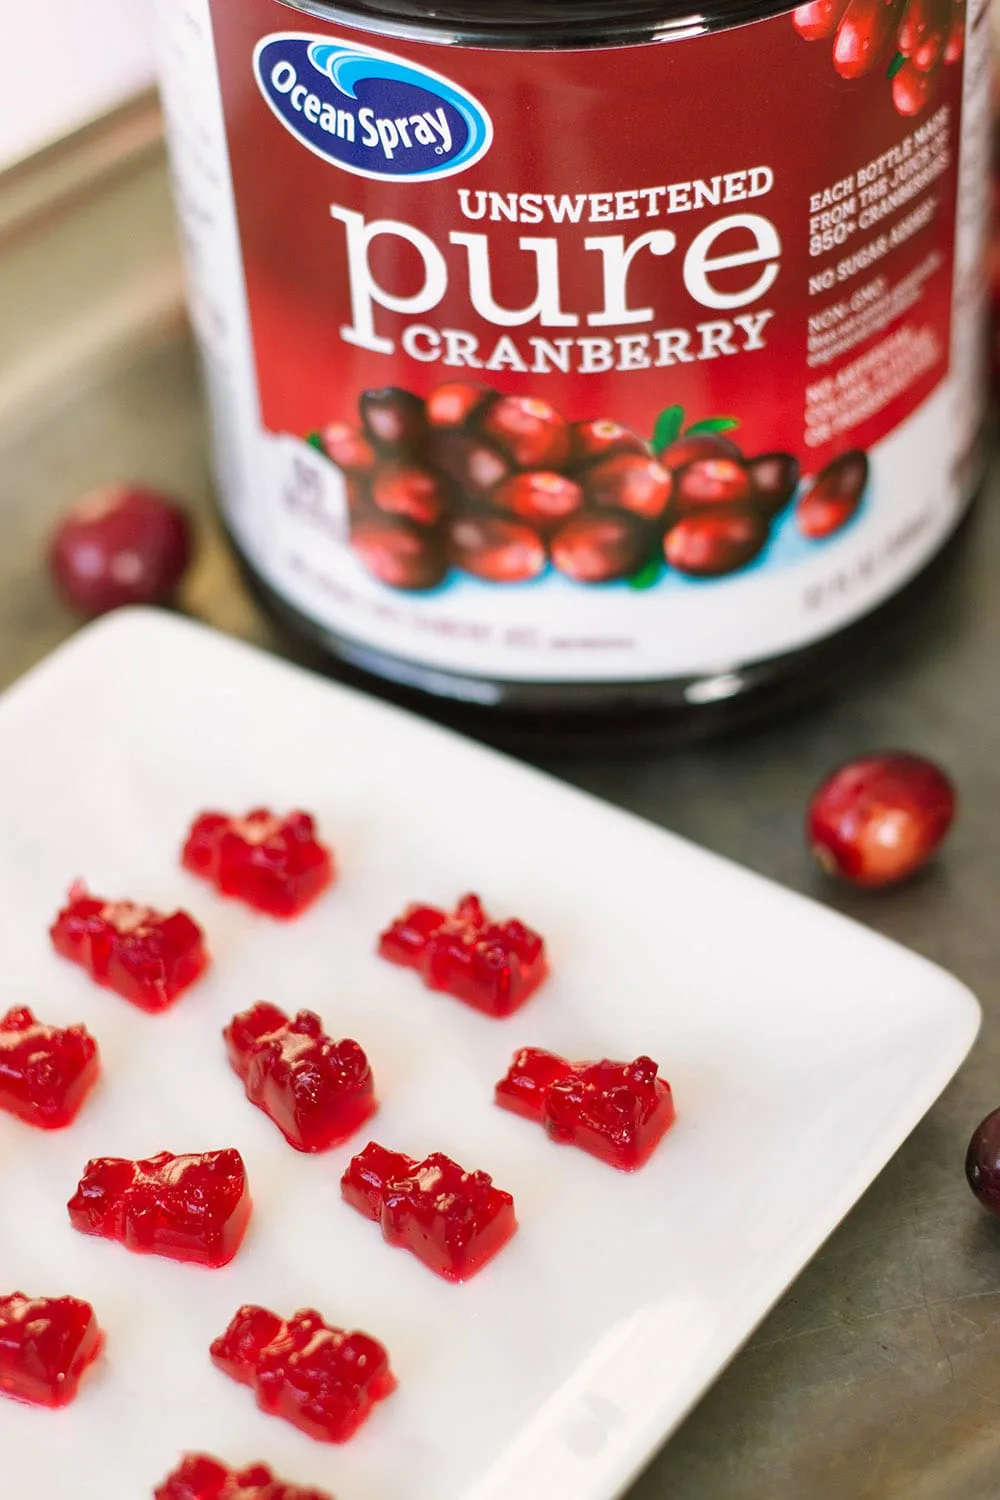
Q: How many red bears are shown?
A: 11